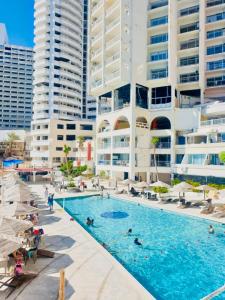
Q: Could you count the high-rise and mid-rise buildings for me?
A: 3